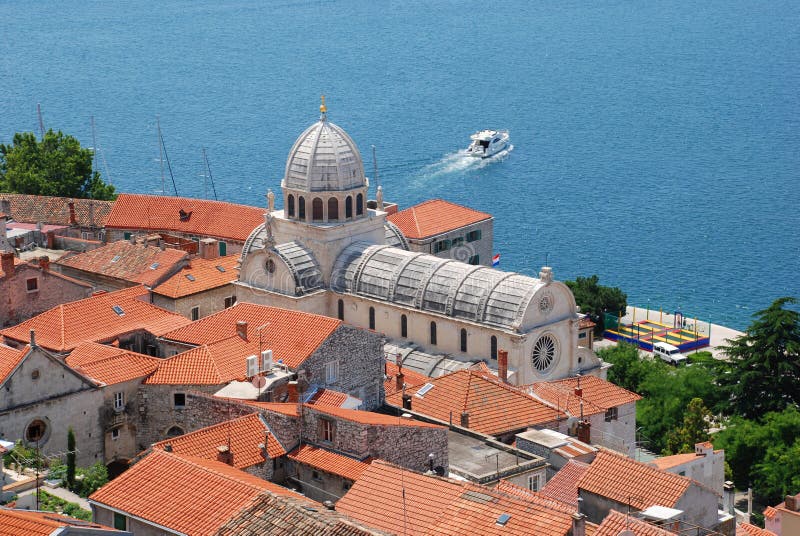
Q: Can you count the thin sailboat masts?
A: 5